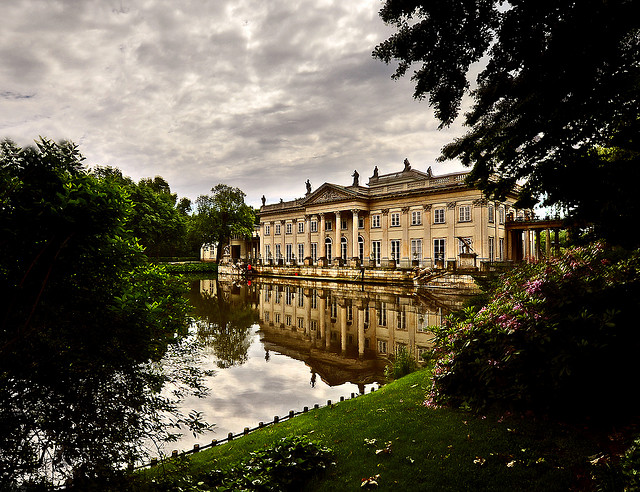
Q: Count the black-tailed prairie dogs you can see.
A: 0